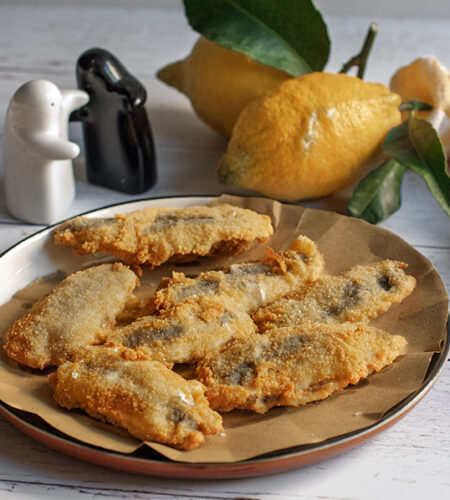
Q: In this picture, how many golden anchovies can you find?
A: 7